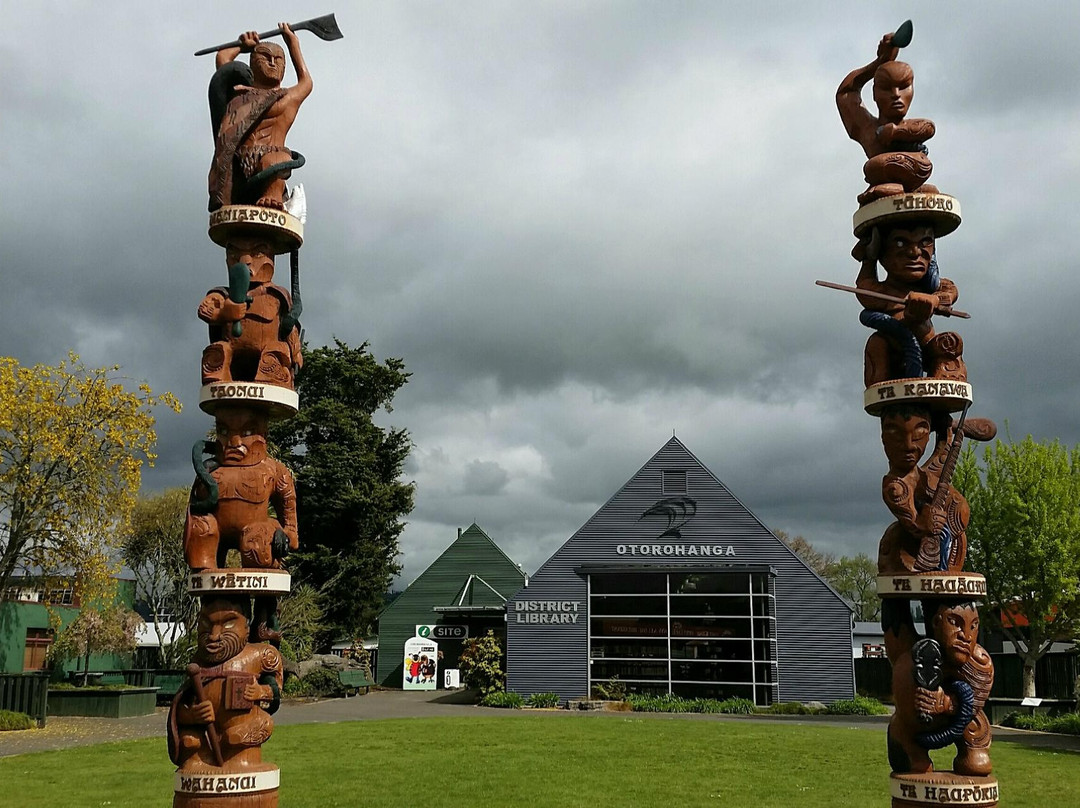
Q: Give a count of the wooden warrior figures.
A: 8